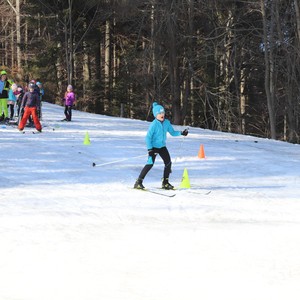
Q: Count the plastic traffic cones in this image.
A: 3